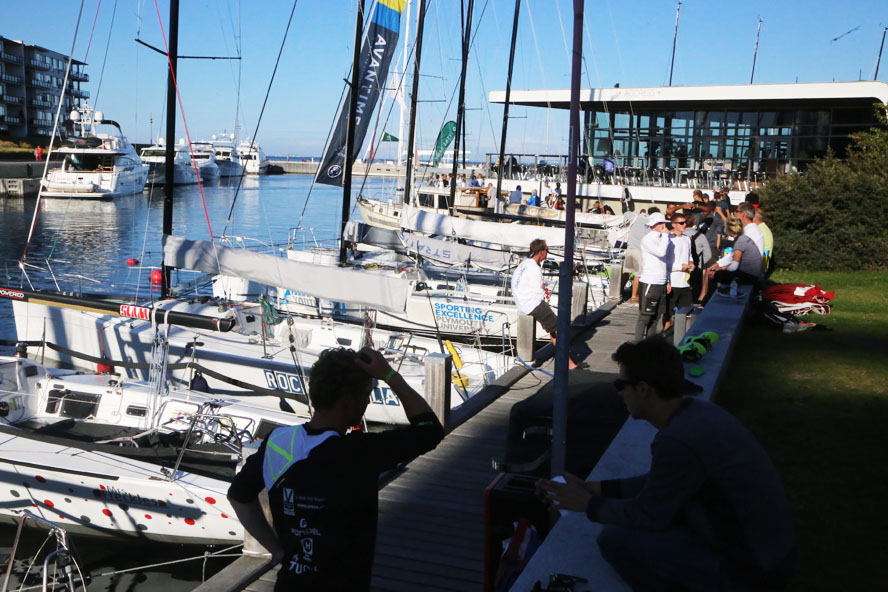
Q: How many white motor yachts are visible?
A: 5